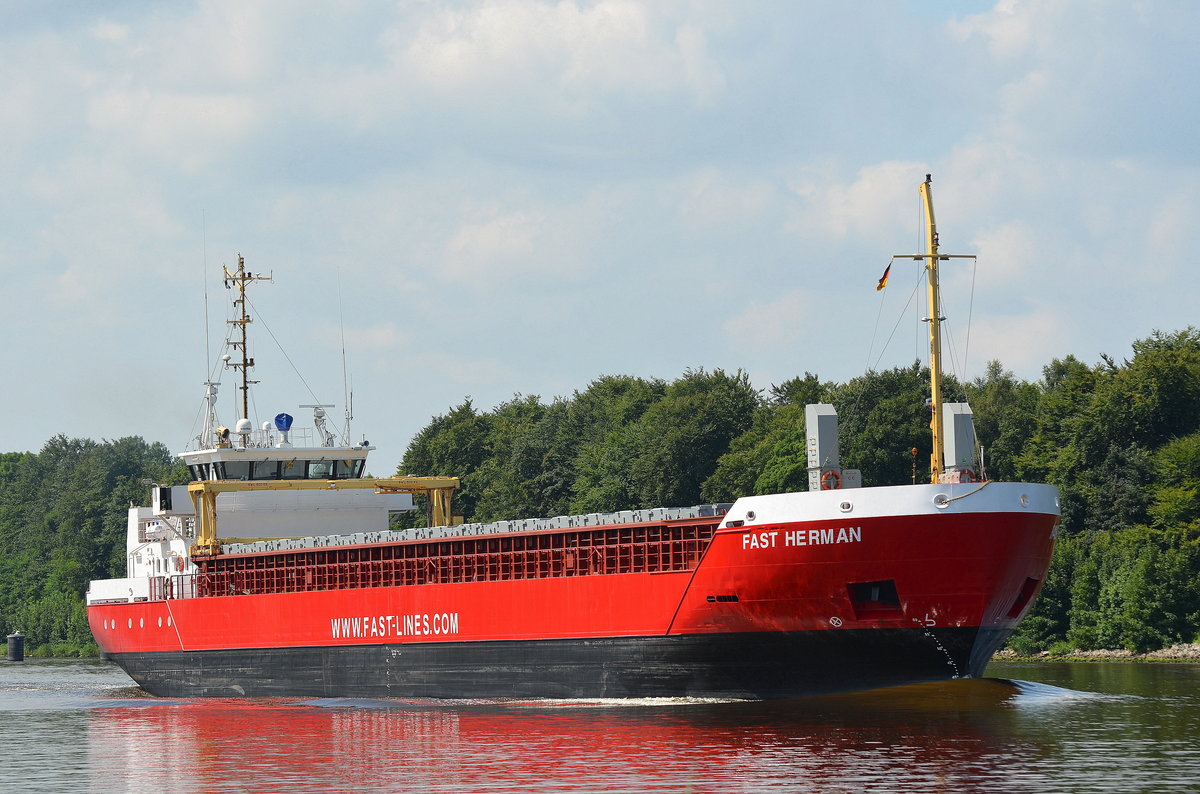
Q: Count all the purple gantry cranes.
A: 0